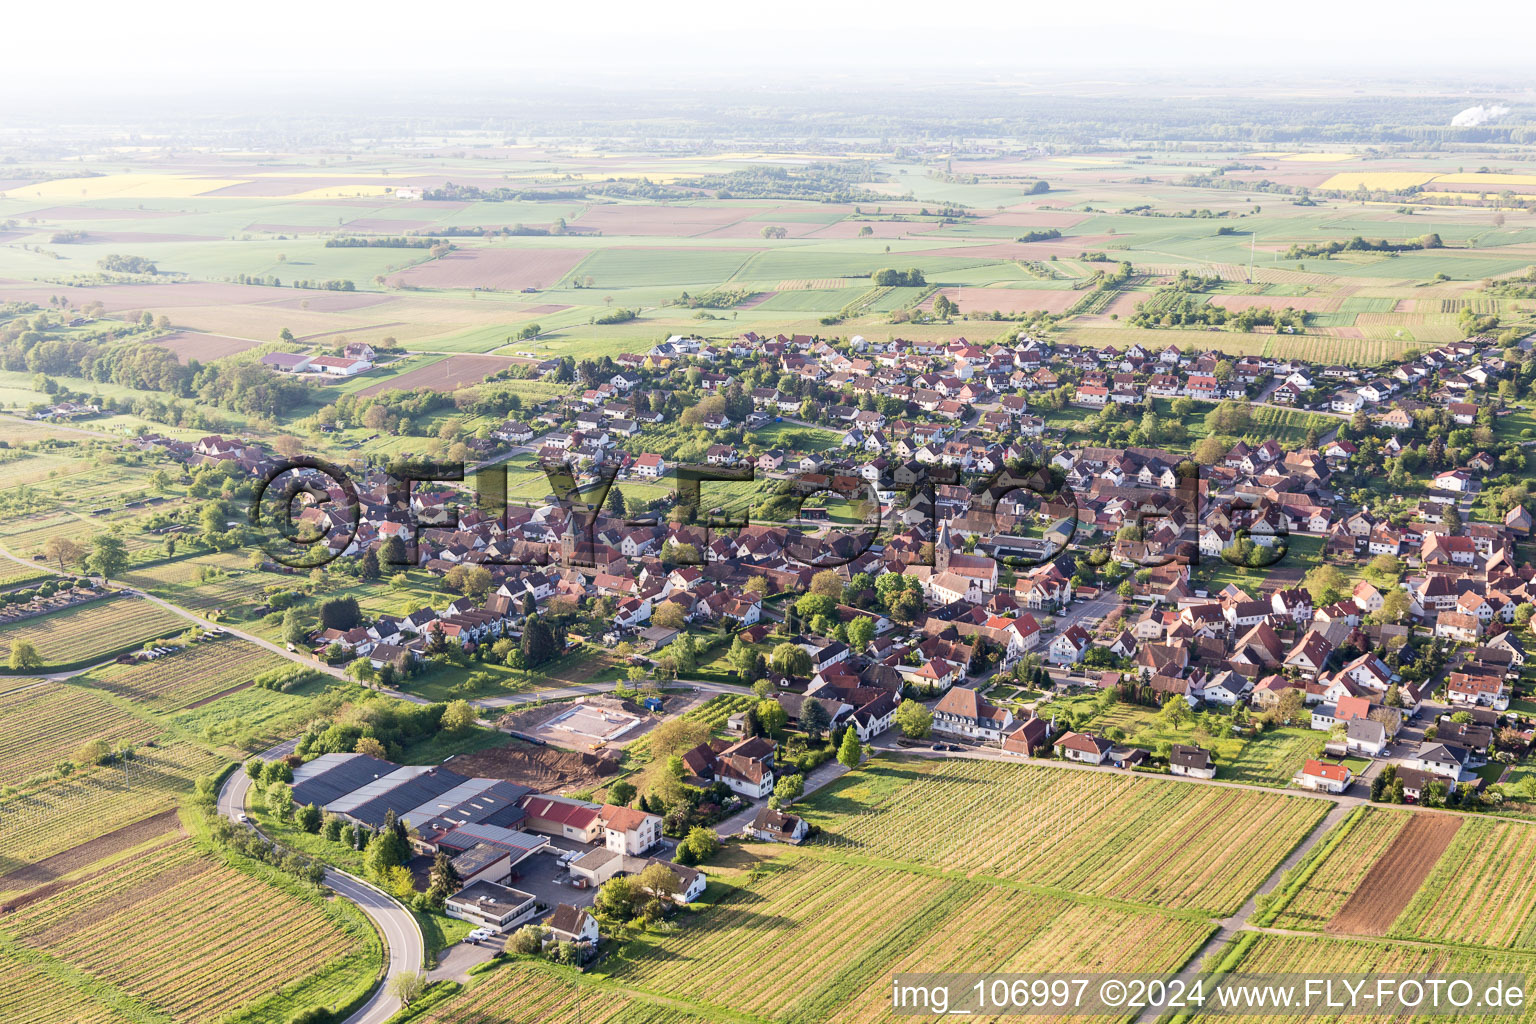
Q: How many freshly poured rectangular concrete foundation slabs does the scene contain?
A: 1